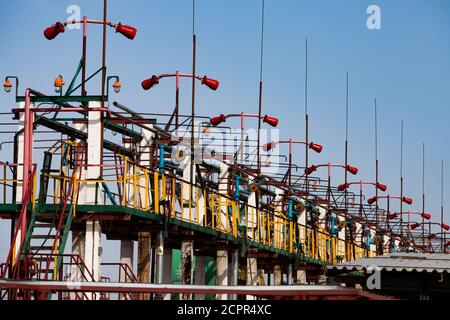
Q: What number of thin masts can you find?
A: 9